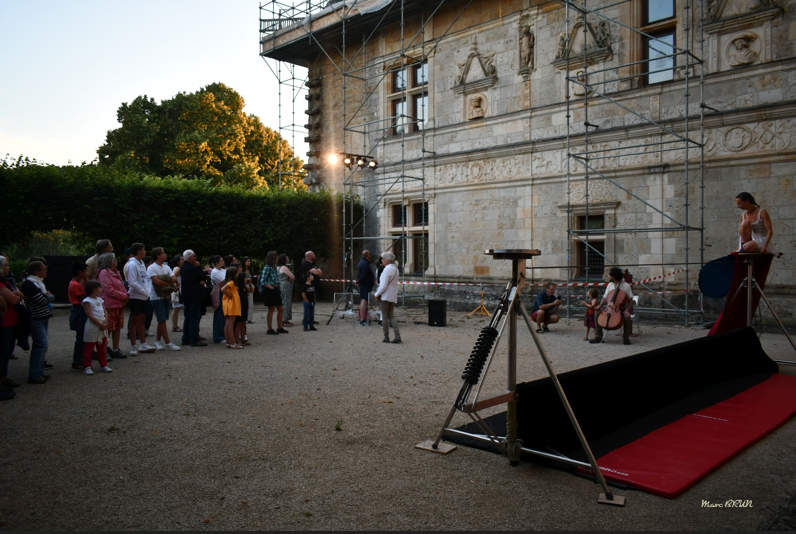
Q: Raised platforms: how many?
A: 2